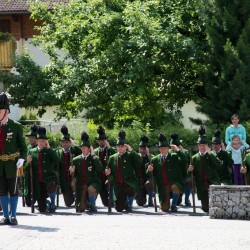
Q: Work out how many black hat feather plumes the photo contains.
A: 12